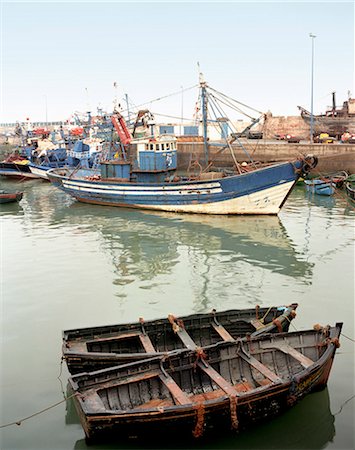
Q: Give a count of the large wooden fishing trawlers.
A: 1